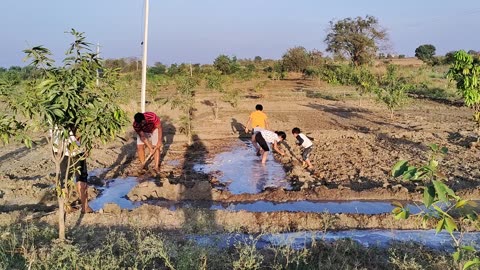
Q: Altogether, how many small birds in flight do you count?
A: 0